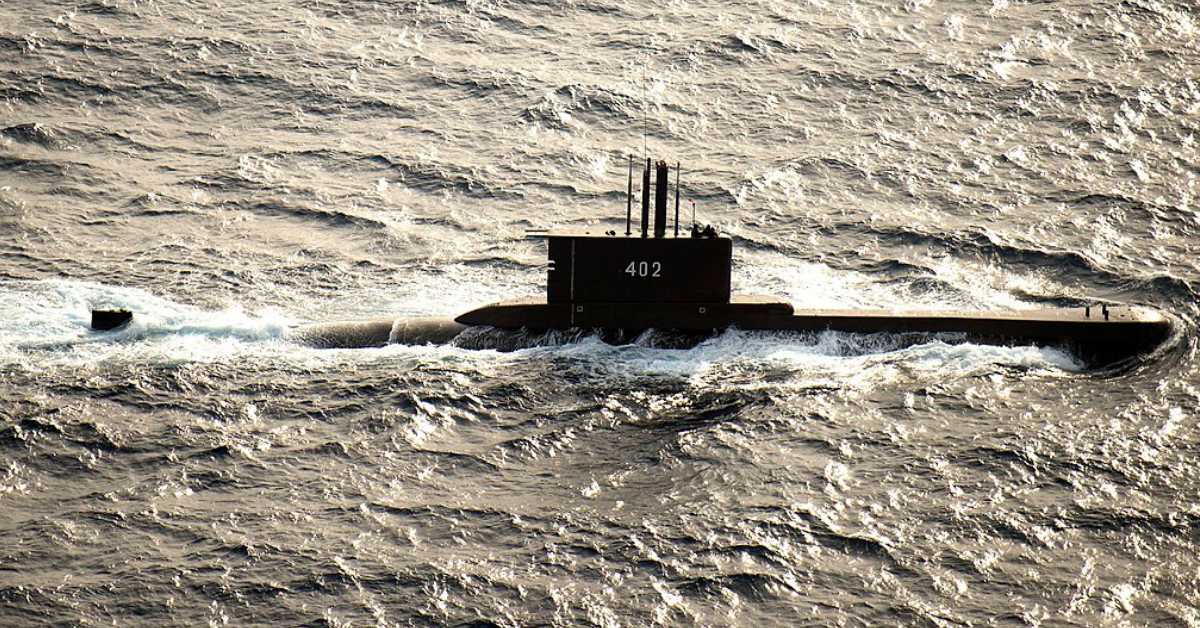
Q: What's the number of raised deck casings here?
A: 1